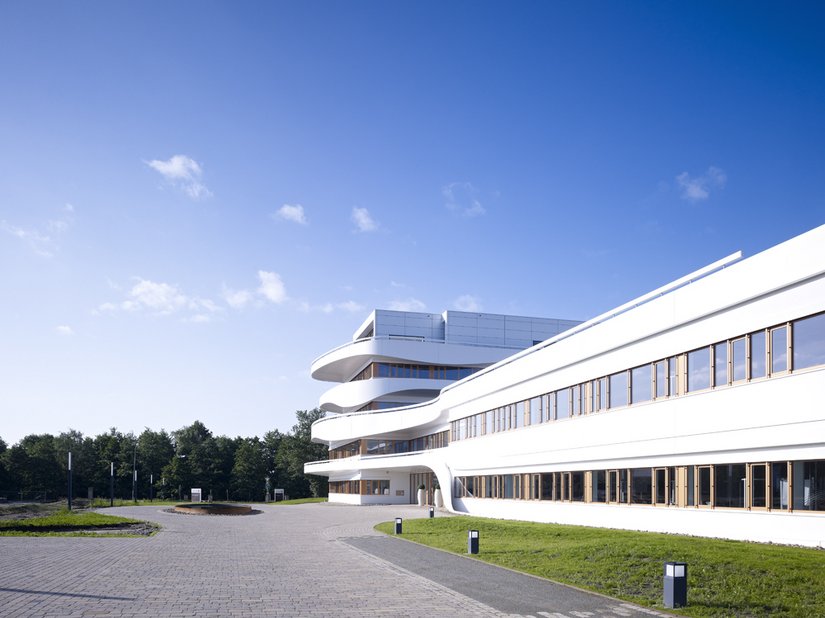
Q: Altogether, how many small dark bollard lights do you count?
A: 4